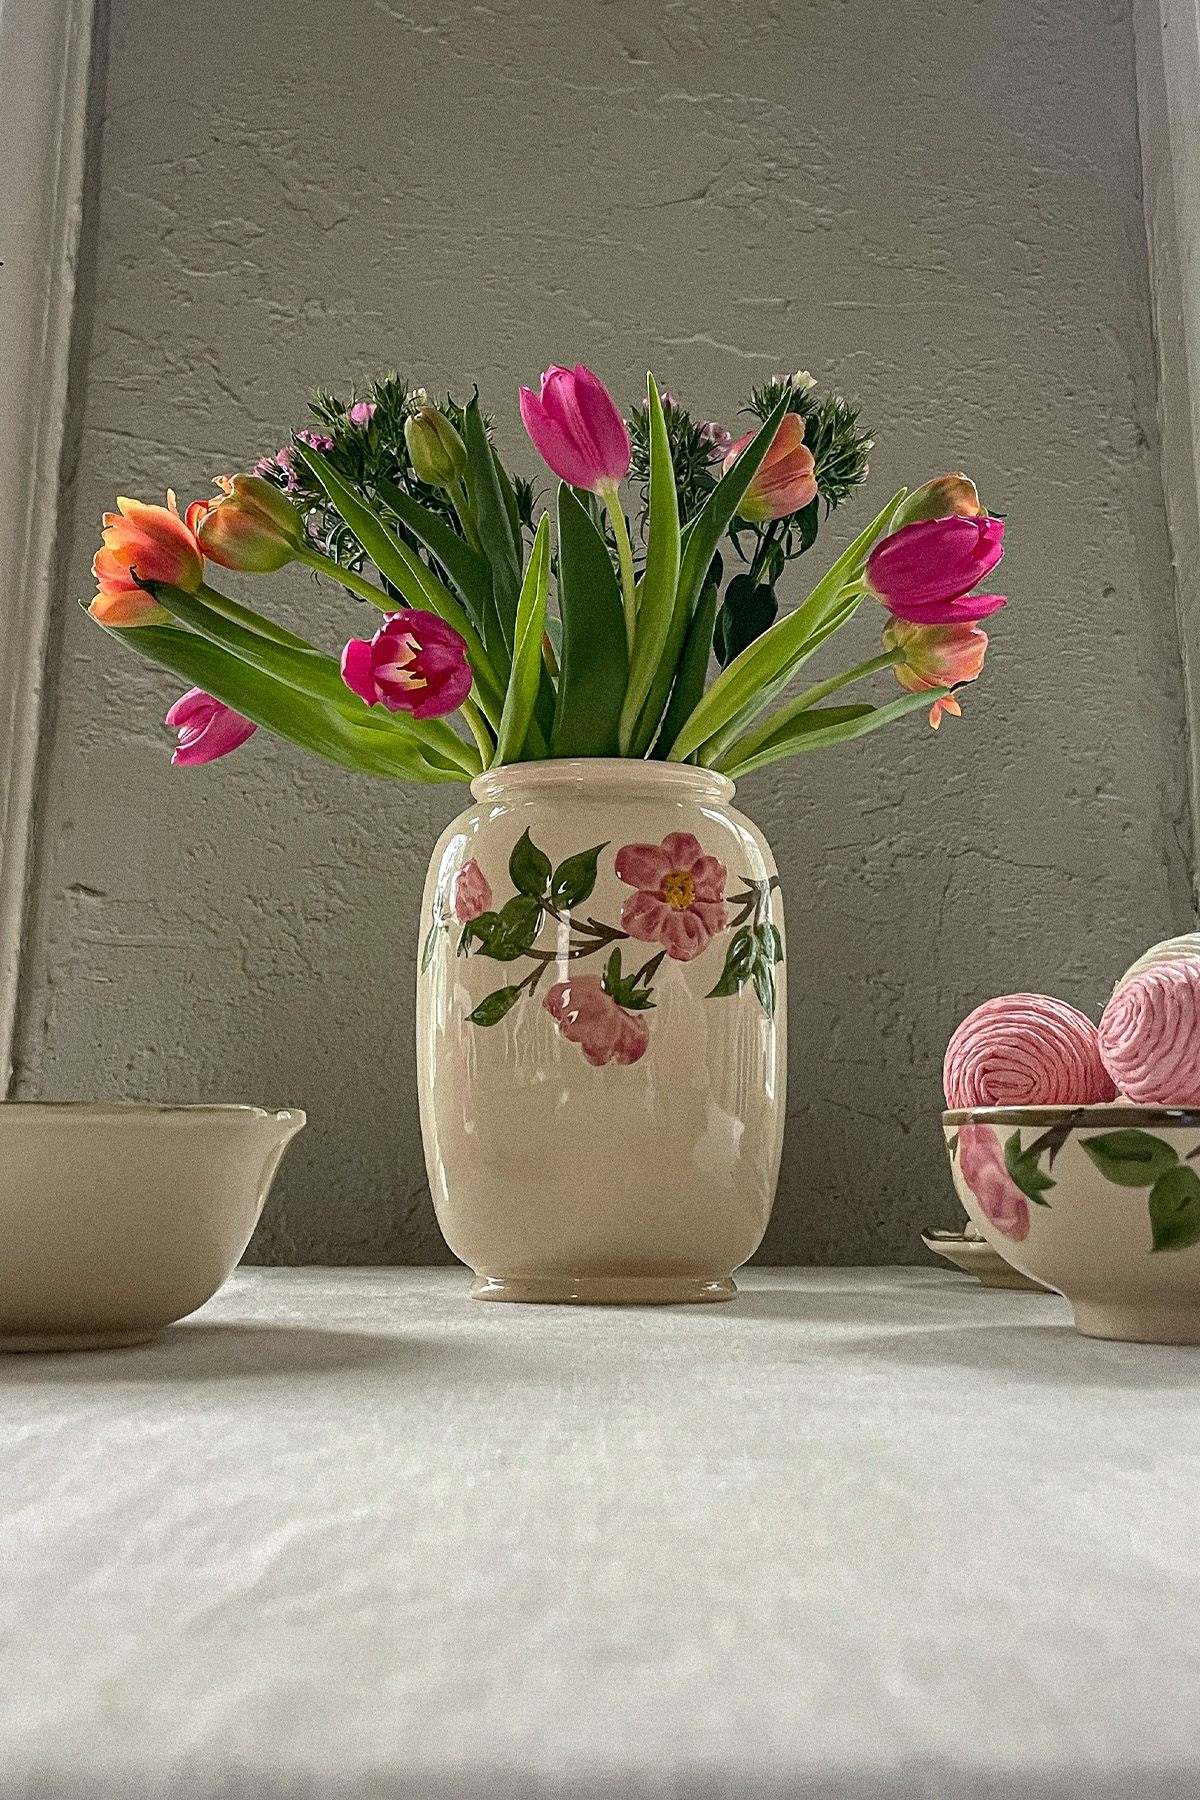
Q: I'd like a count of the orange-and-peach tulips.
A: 5